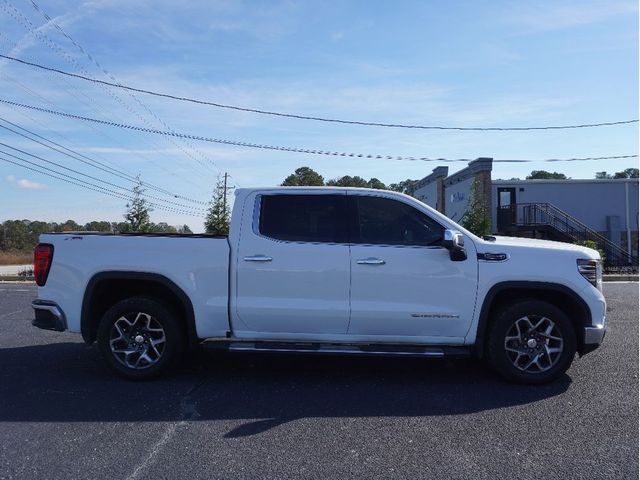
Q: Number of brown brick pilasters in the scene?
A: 2